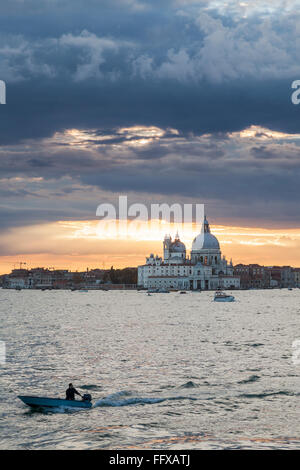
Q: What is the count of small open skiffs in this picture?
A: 1